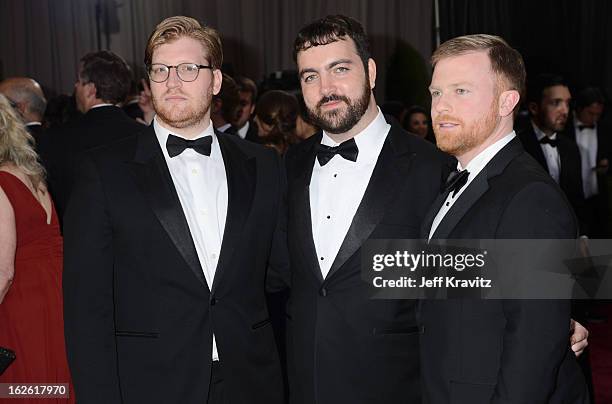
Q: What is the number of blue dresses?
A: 0